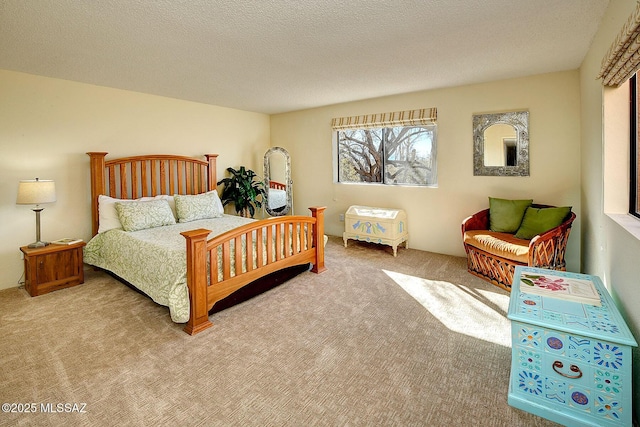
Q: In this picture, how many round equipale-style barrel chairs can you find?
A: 1